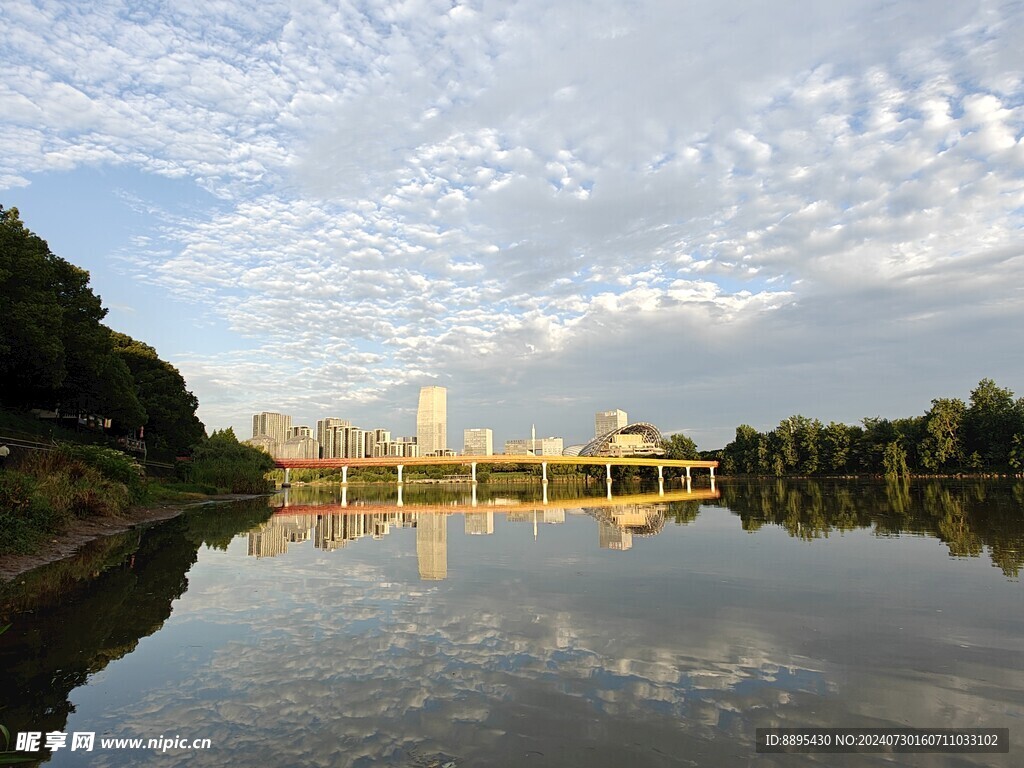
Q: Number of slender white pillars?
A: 9